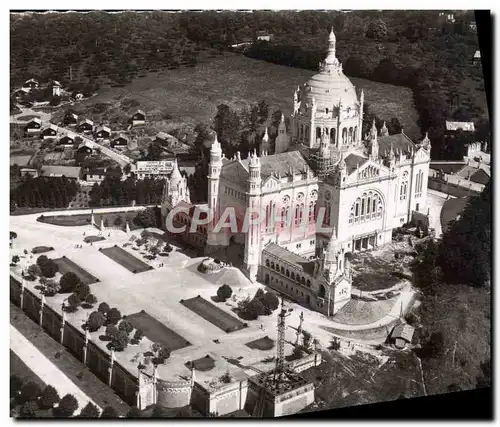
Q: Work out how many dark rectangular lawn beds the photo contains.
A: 4